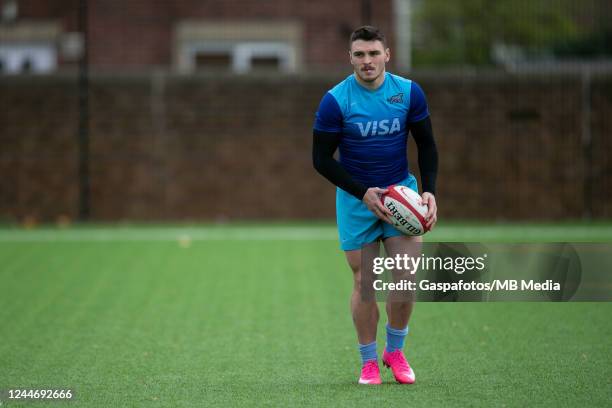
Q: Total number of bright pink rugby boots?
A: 2